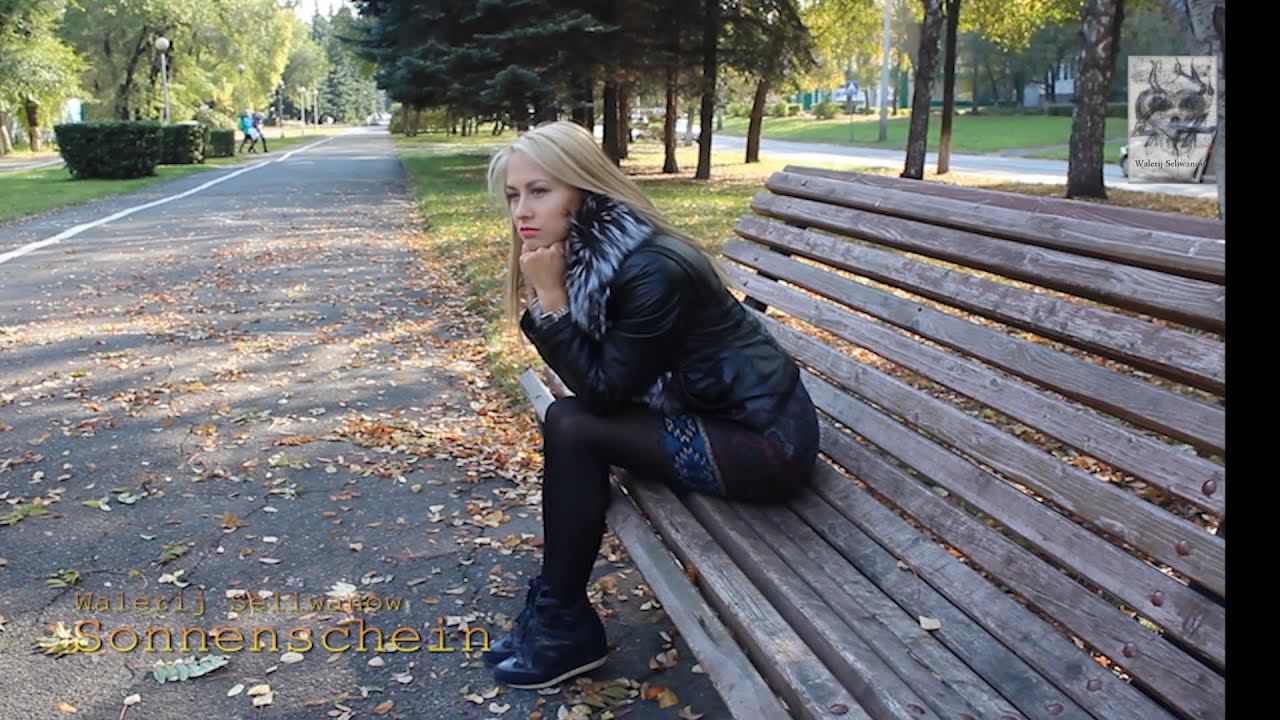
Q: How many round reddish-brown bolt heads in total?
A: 10